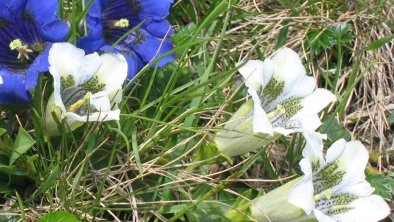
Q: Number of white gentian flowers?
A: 3